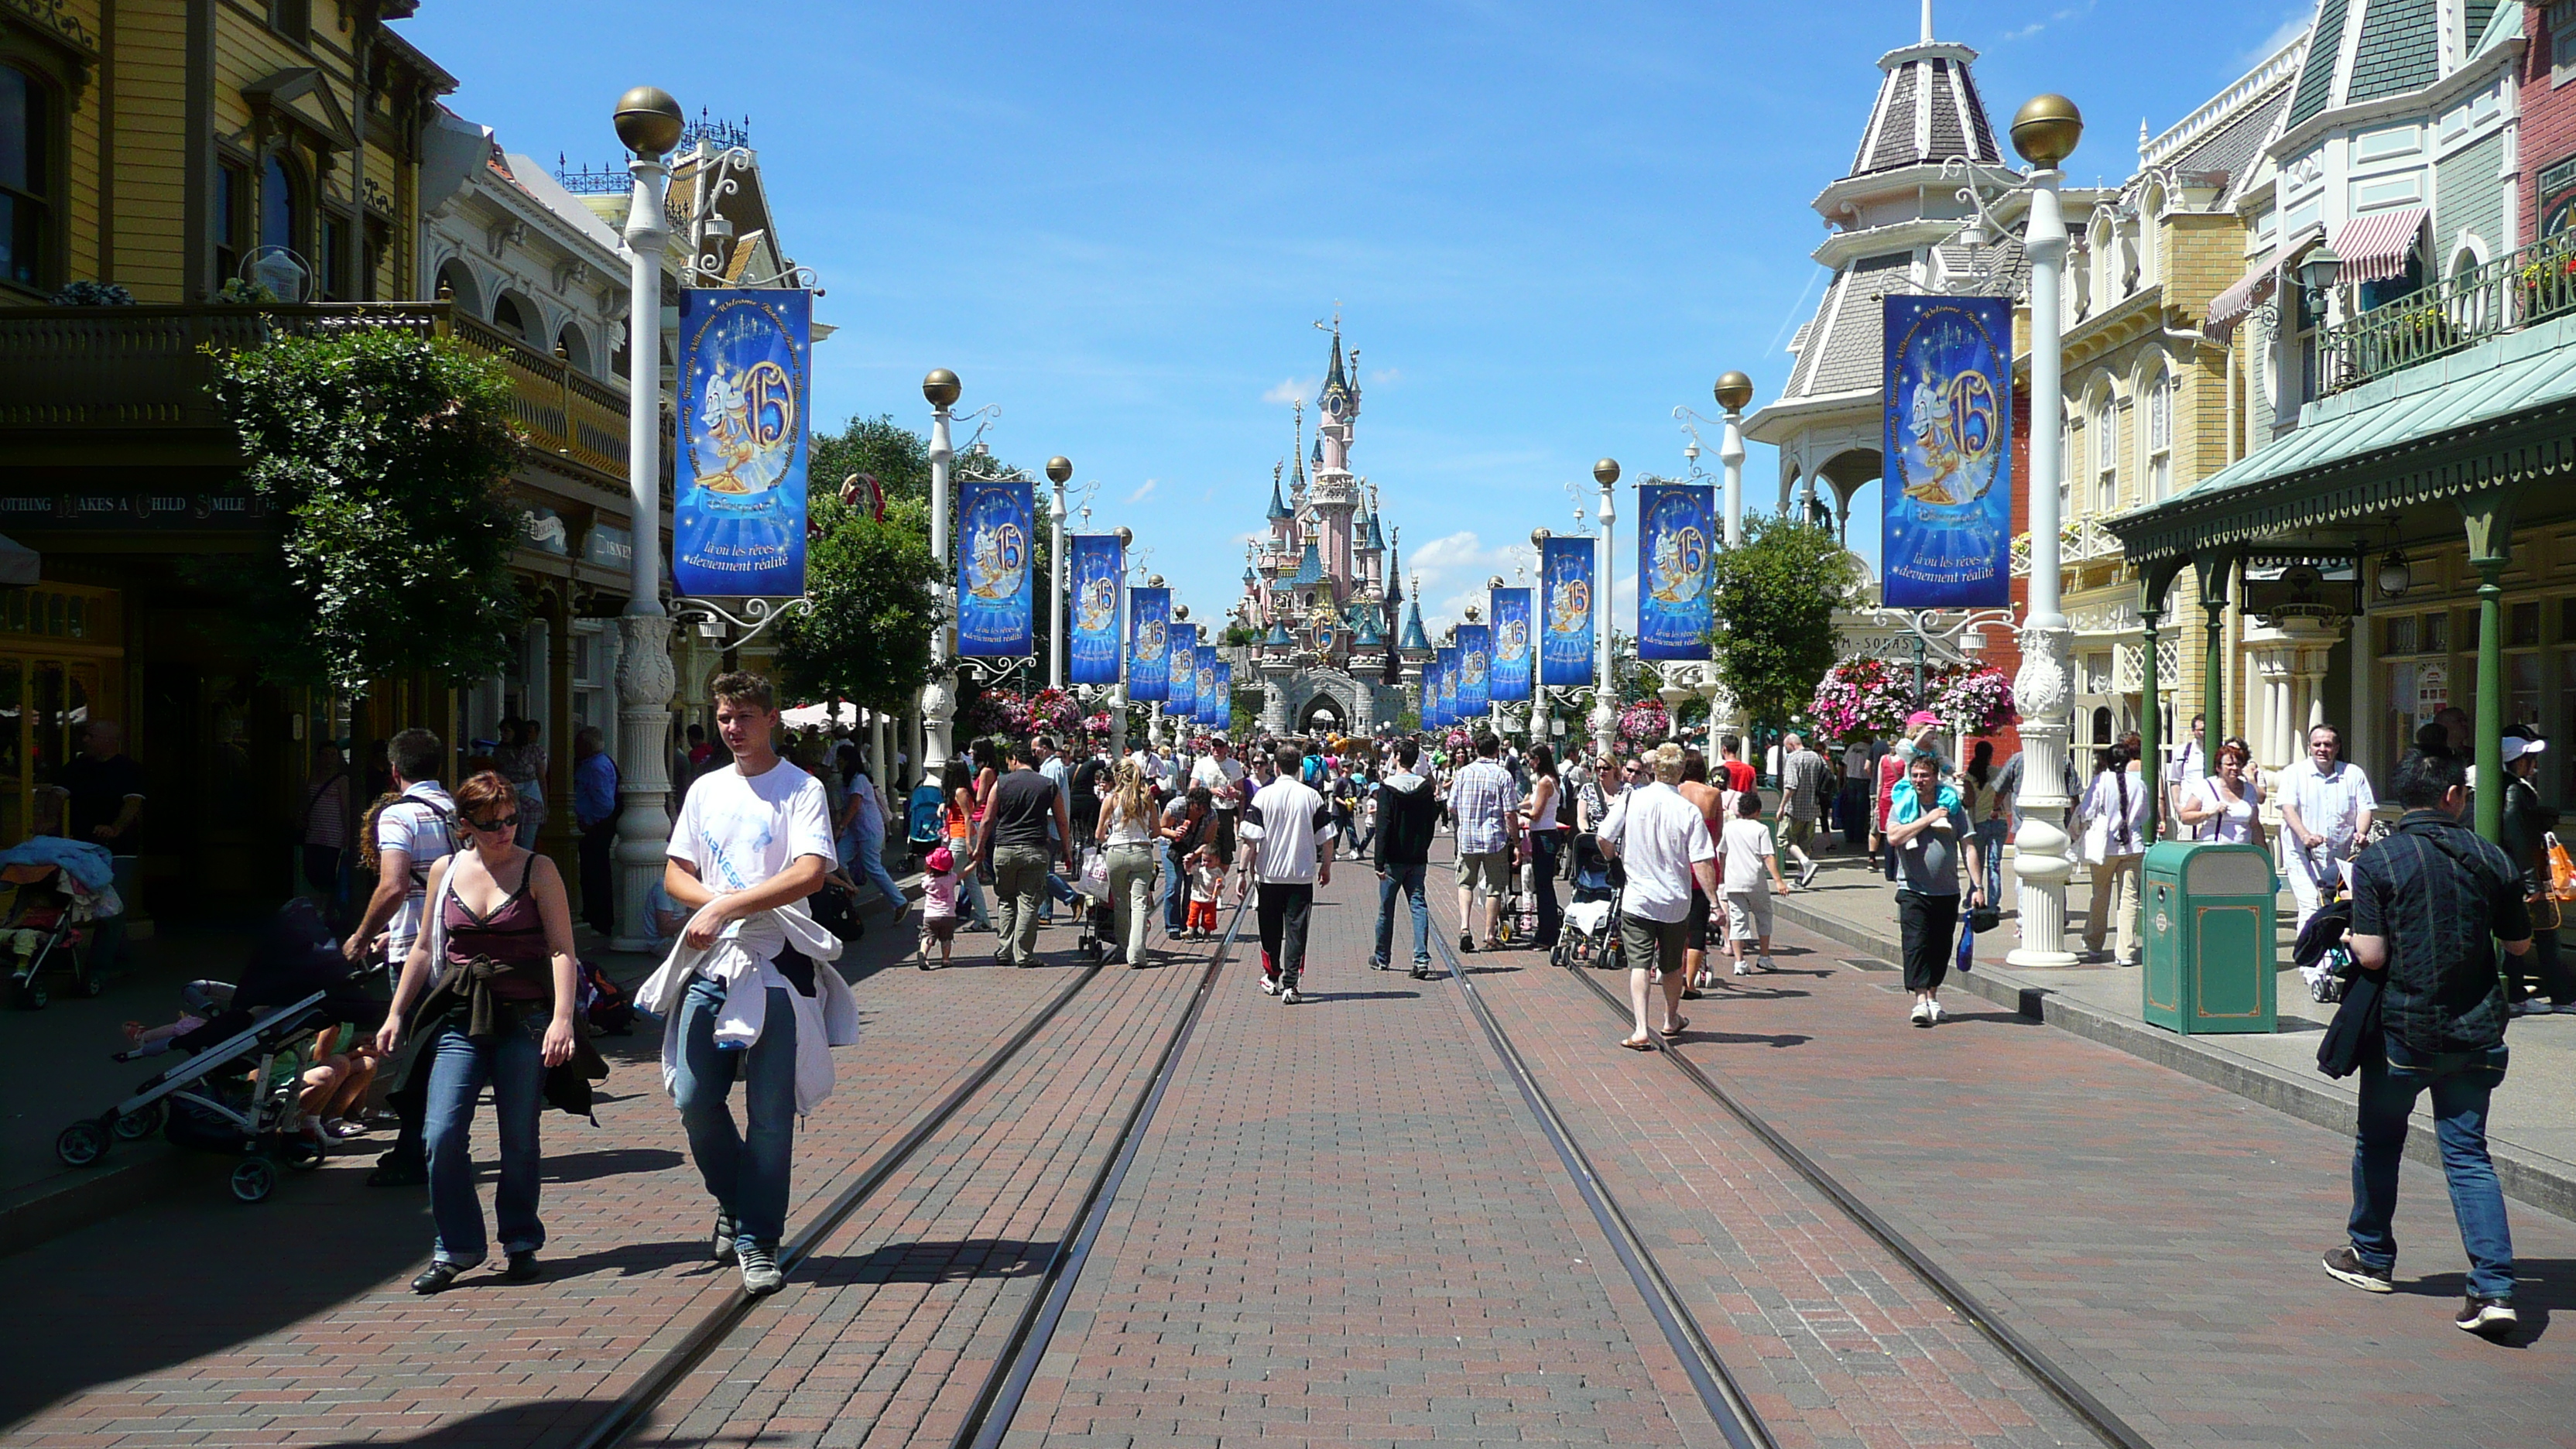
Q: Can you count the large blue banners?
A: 14